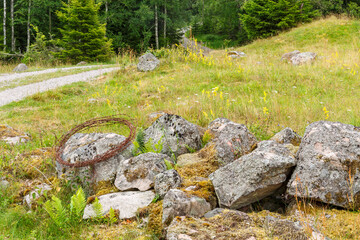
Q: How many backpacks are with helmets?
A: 0